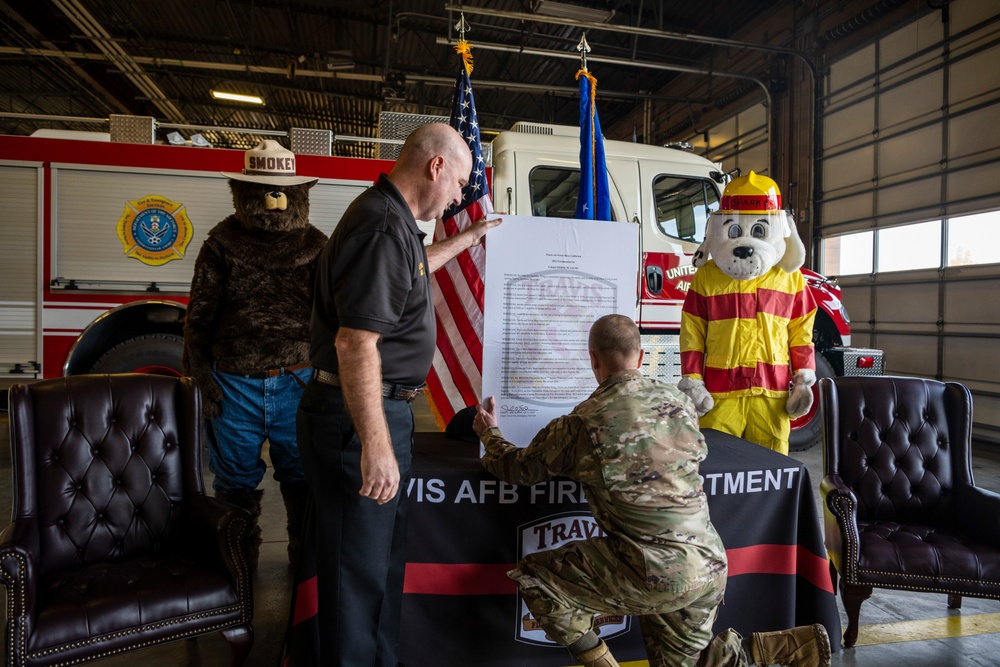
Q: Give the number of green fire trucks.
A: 0